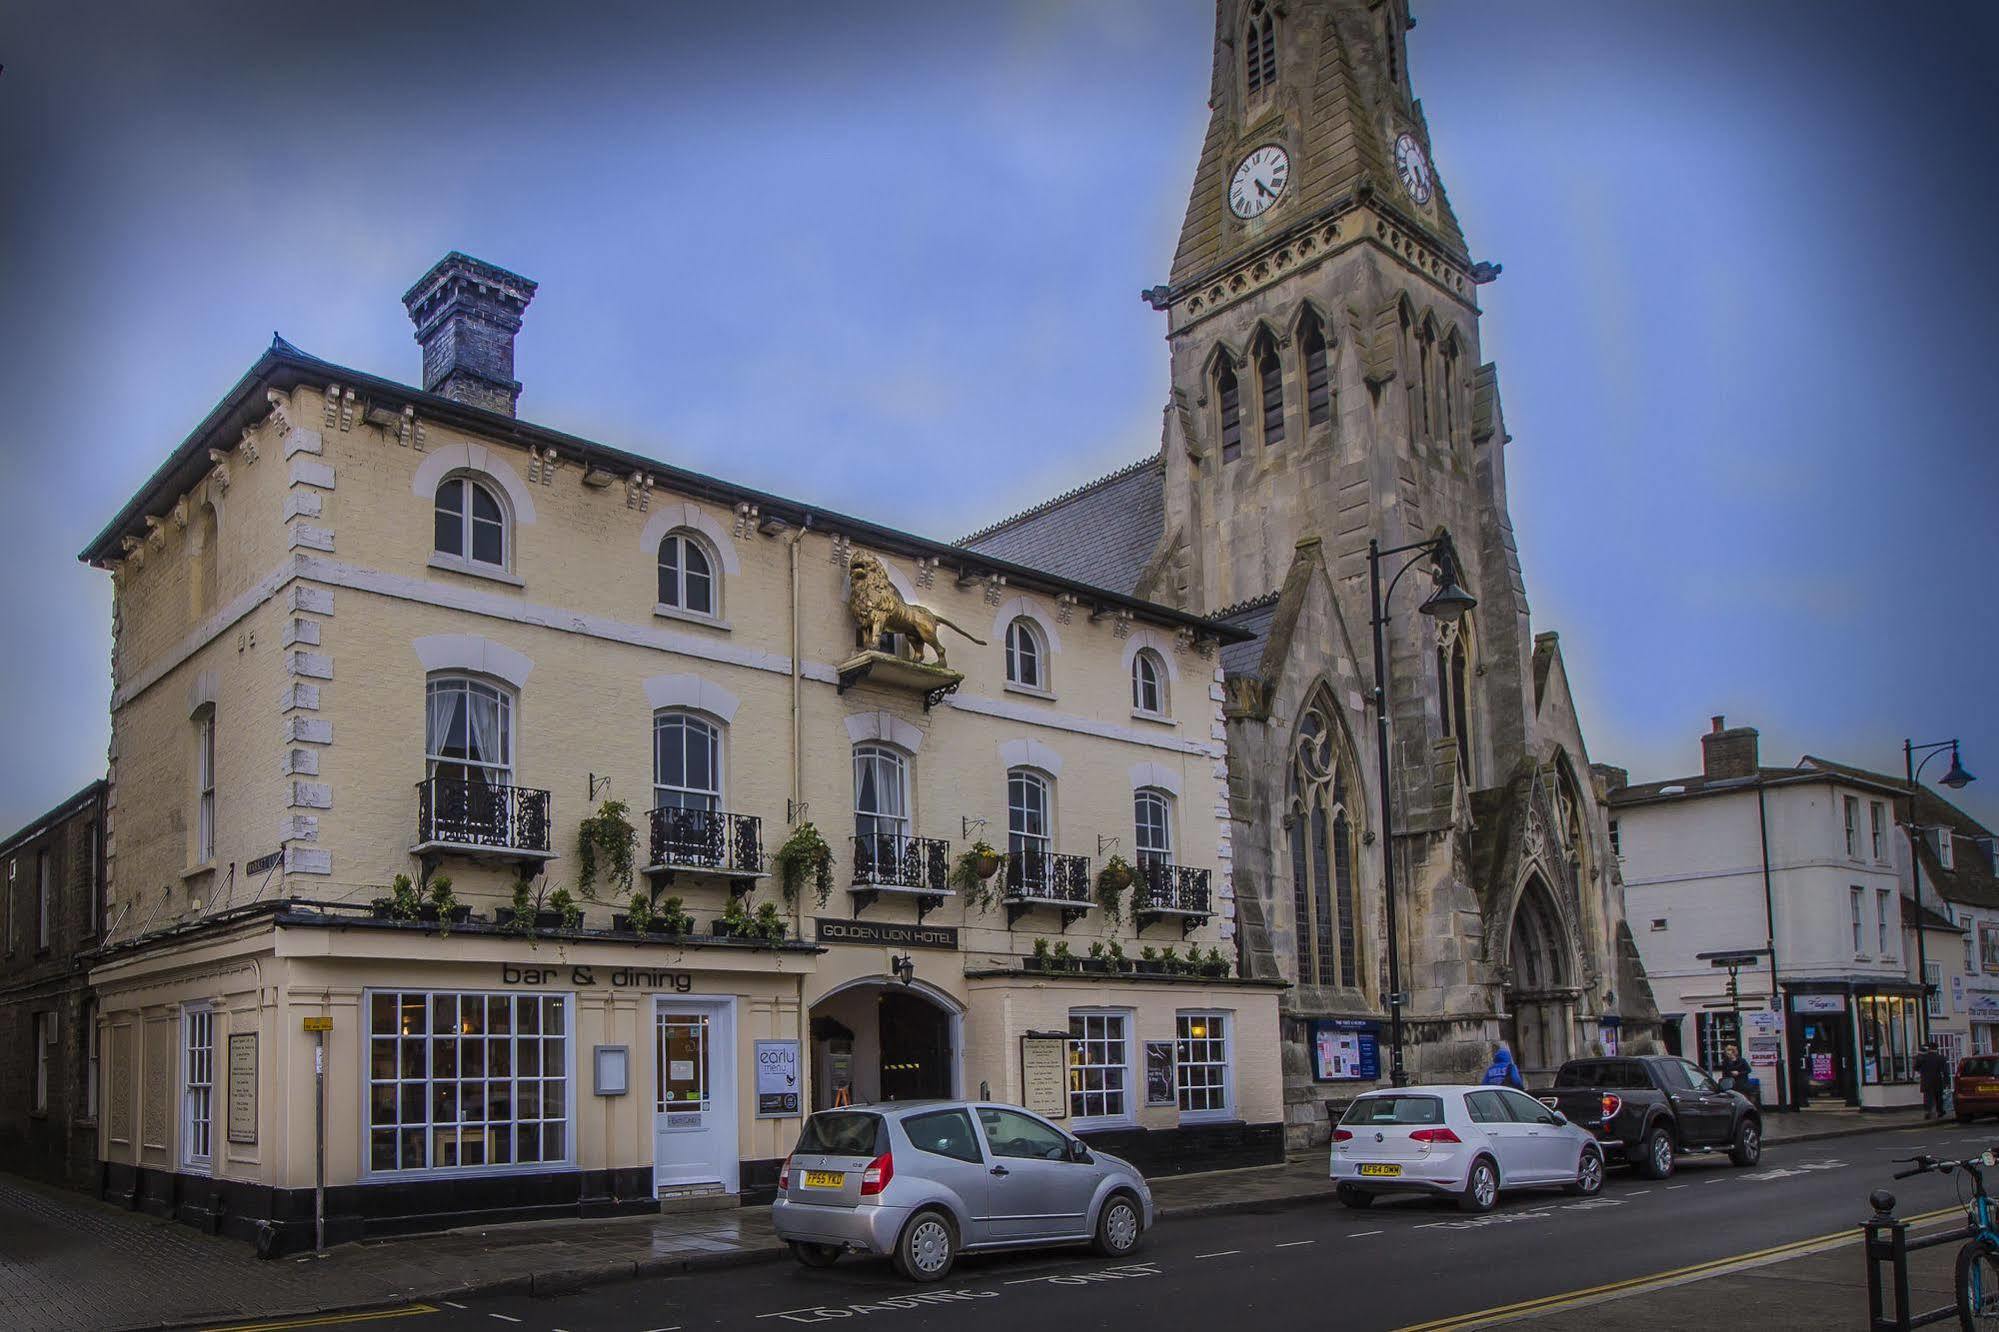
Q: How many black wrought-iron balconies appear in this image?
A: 5